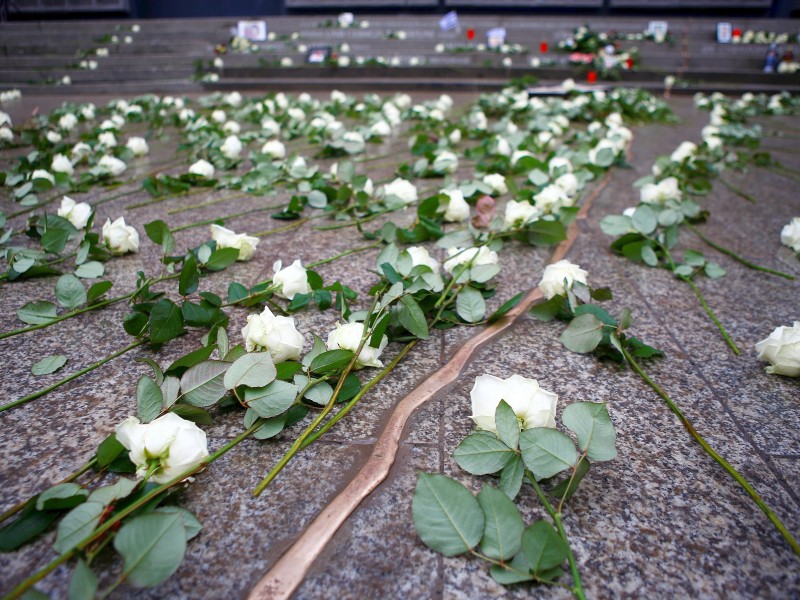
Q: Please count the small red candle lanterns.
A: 5